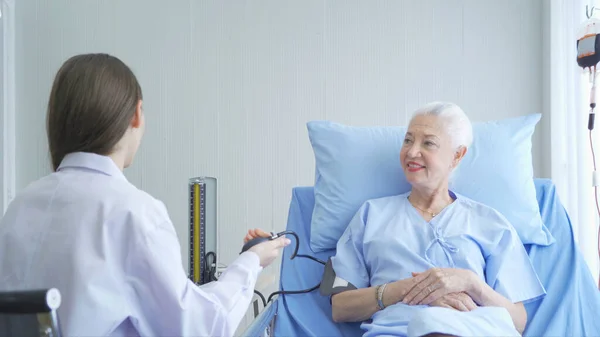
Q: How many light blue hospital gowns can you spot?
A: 1